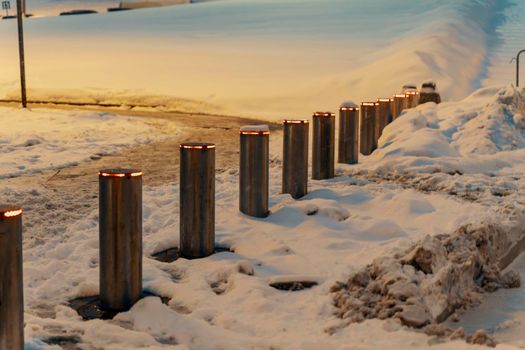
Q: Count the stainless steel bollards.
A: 11